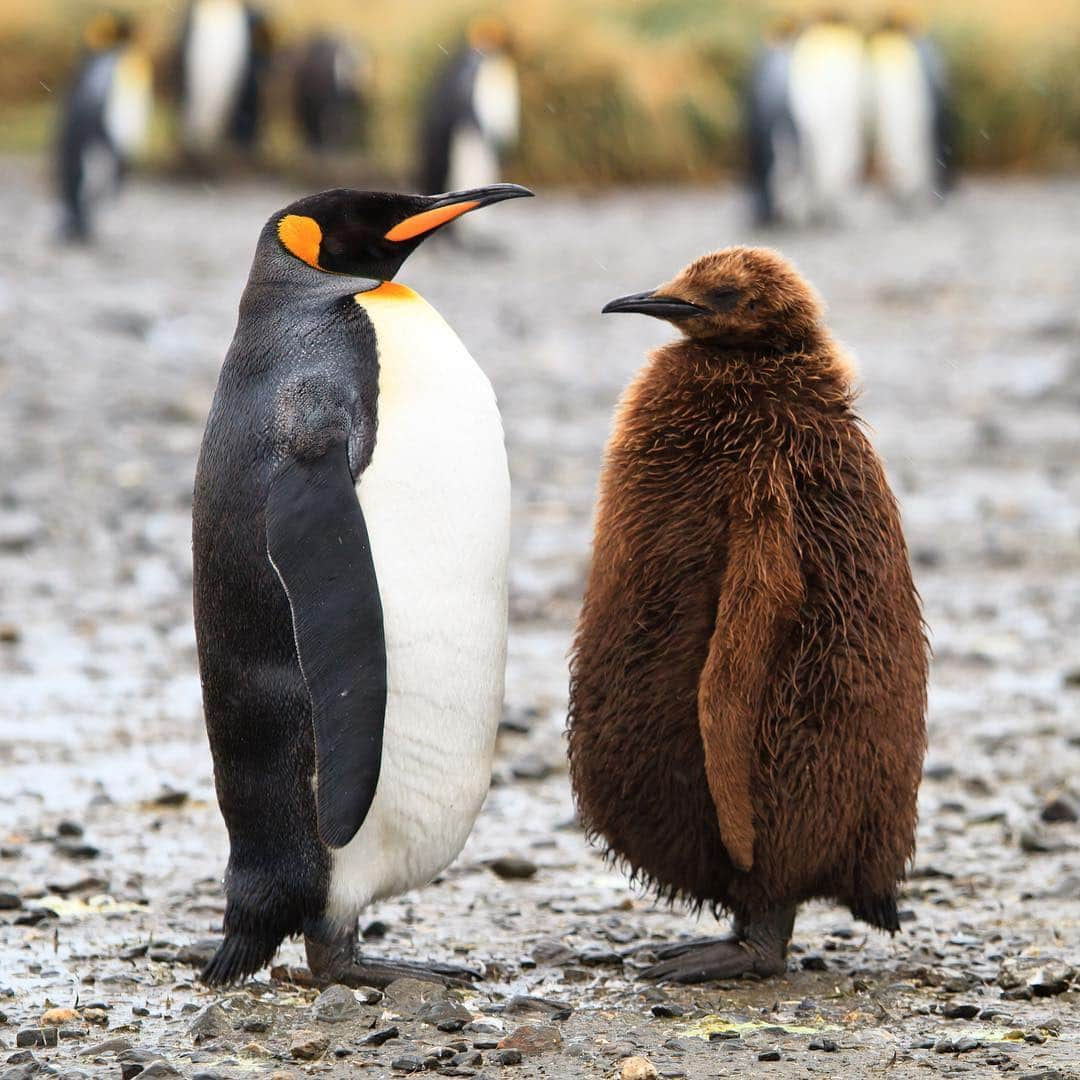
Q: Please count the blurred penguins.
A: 7